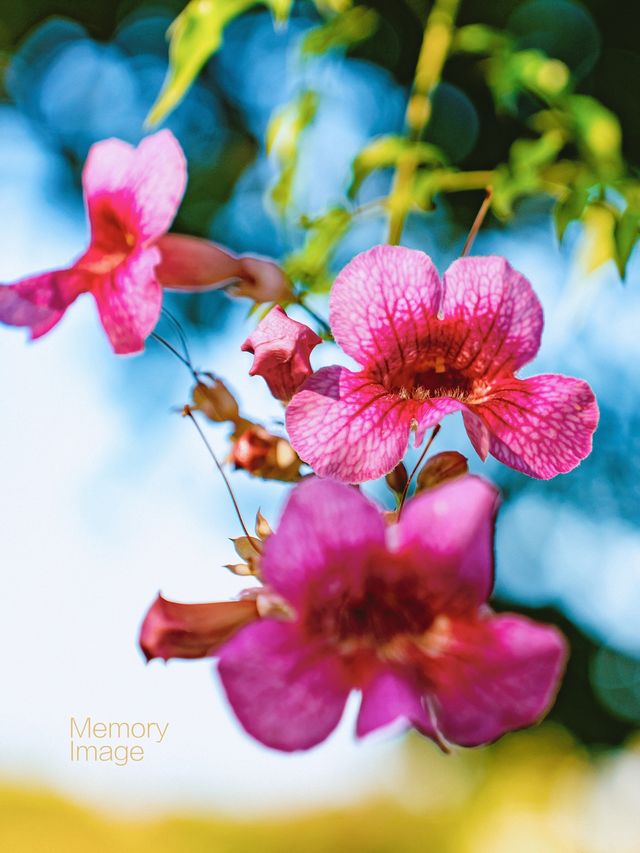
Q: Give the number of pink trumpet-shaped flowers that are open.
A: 3